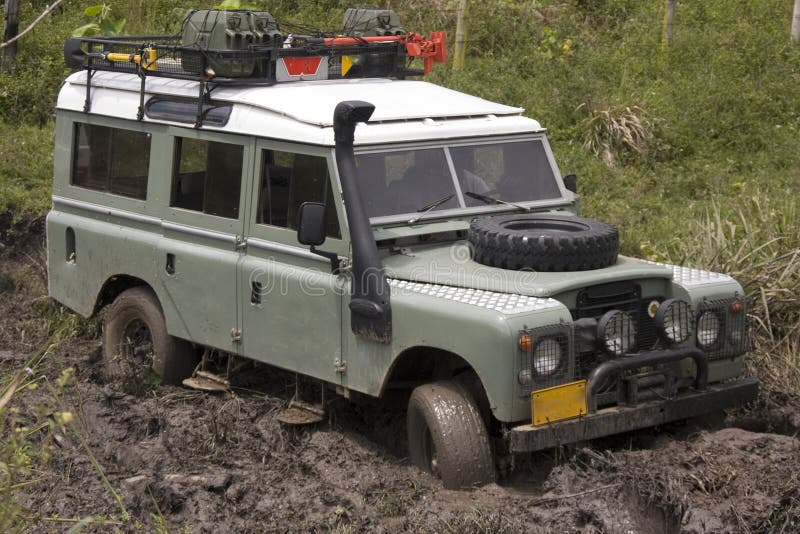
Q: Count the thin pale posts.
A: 3